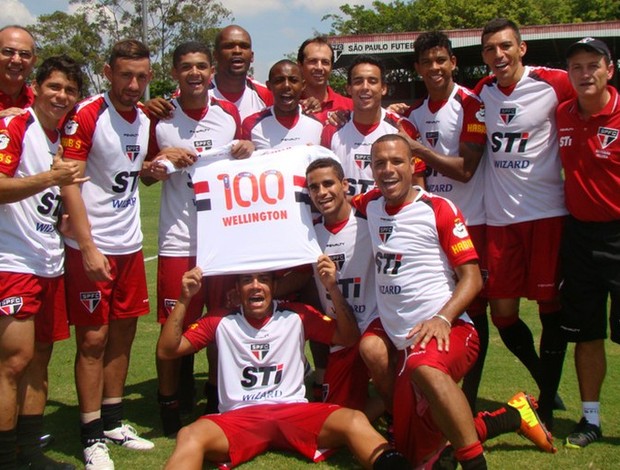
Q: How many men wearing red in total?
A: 14